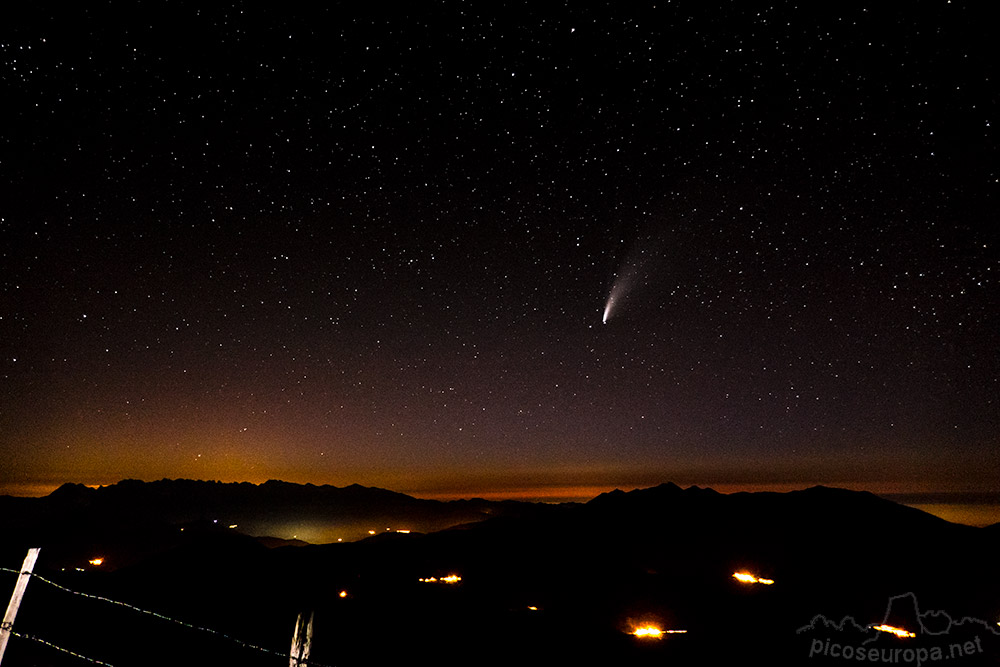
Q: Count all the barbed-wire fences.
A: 1